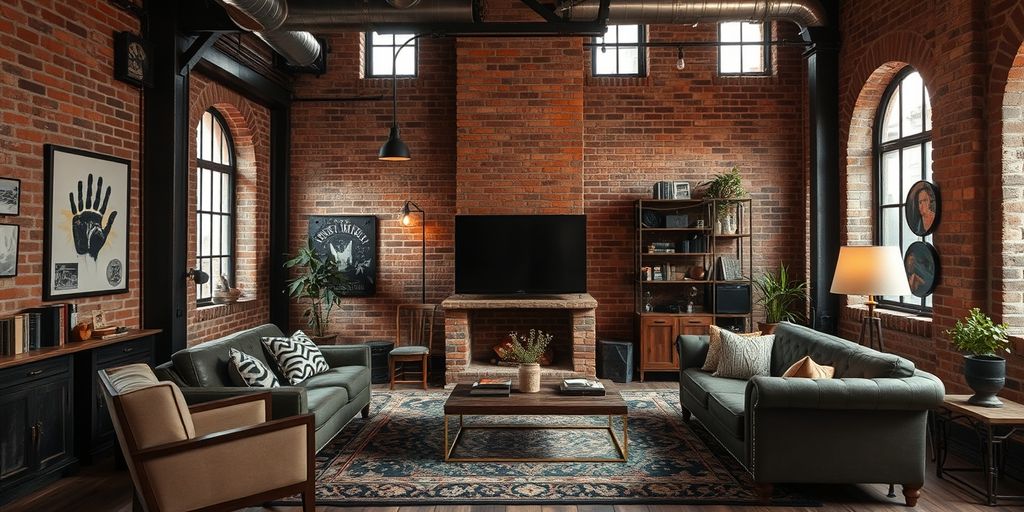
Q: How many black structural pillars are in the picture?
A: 3